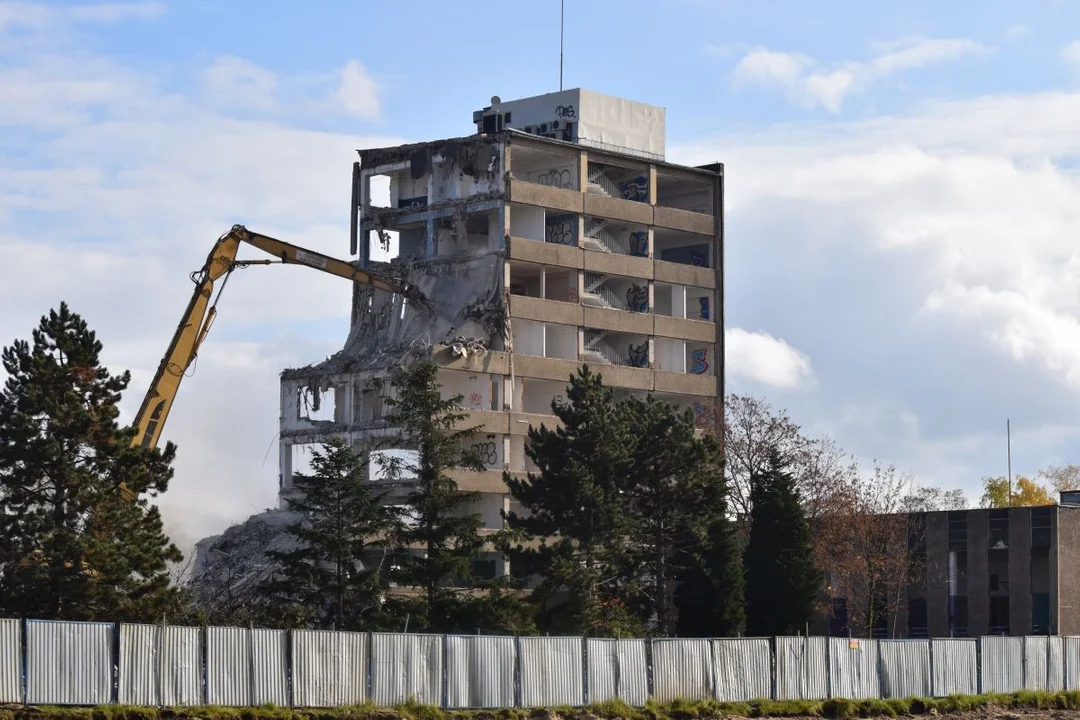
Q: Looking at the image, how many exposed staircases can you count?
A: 4